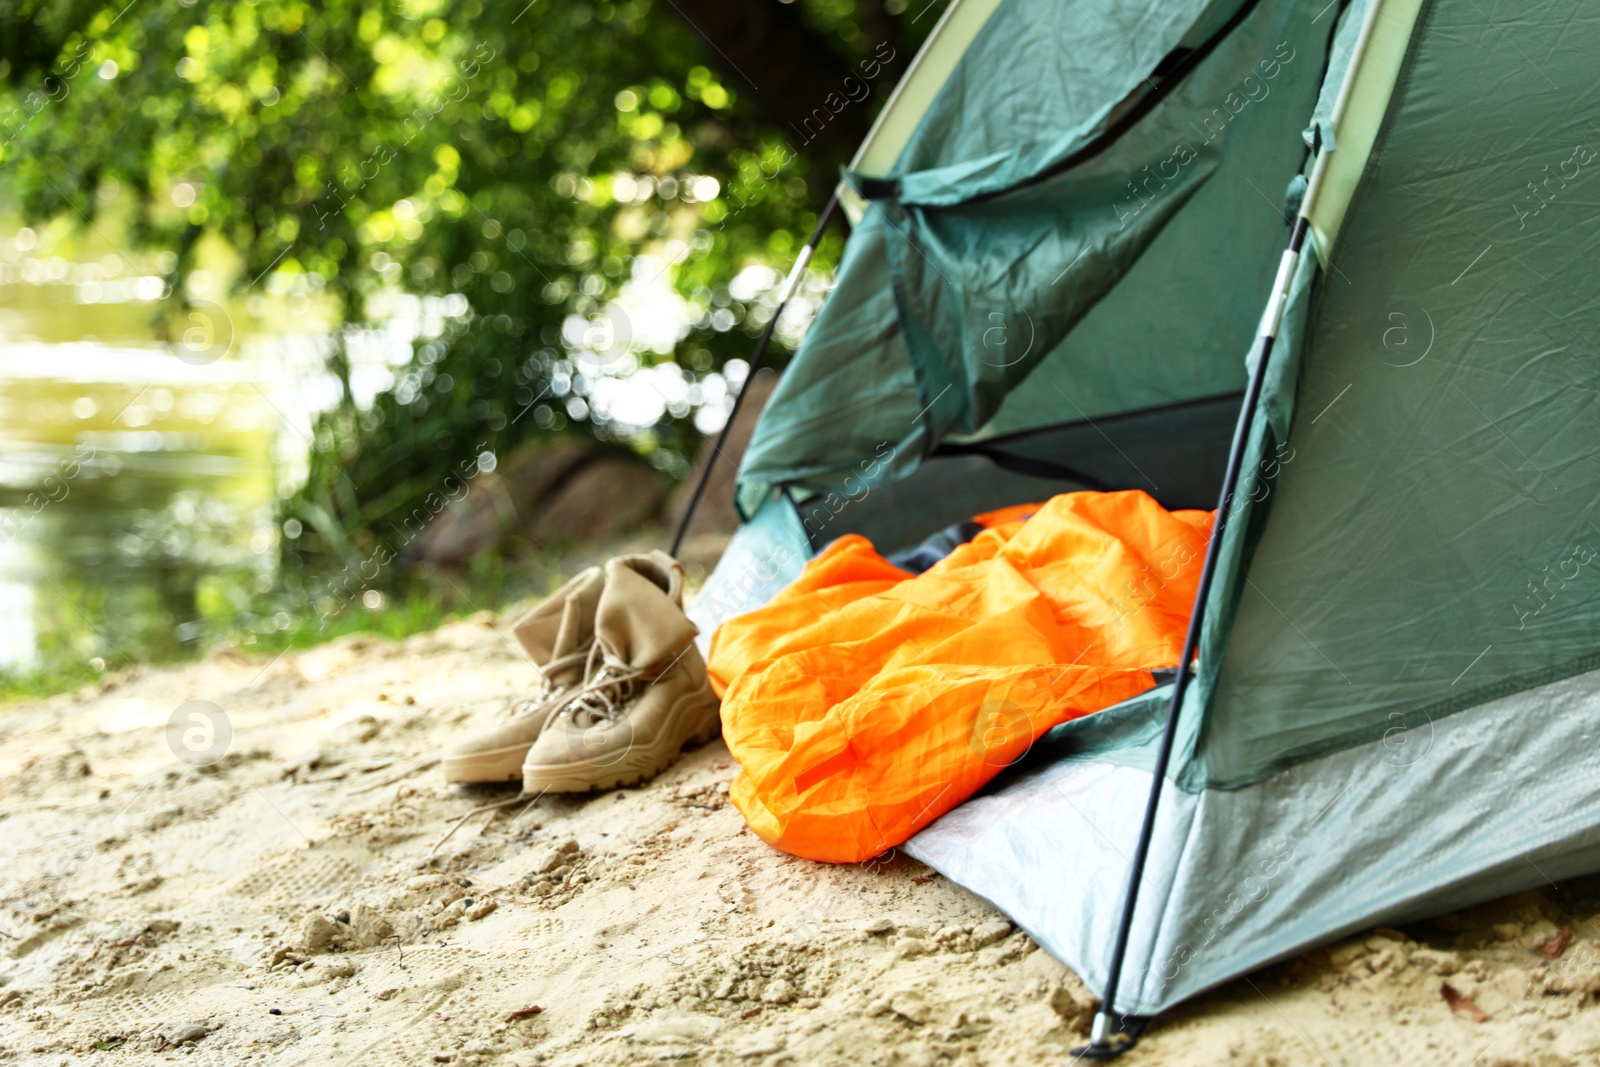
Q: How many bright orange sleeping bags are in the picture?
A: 1